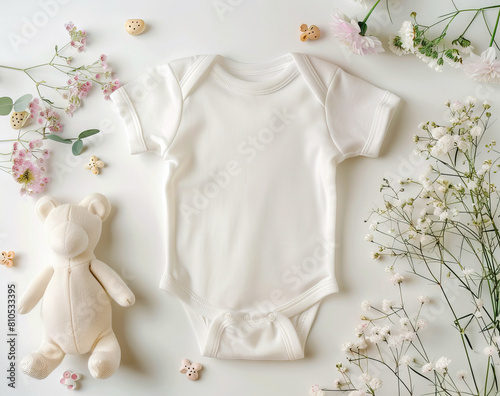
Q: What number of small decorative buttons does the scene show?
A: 7